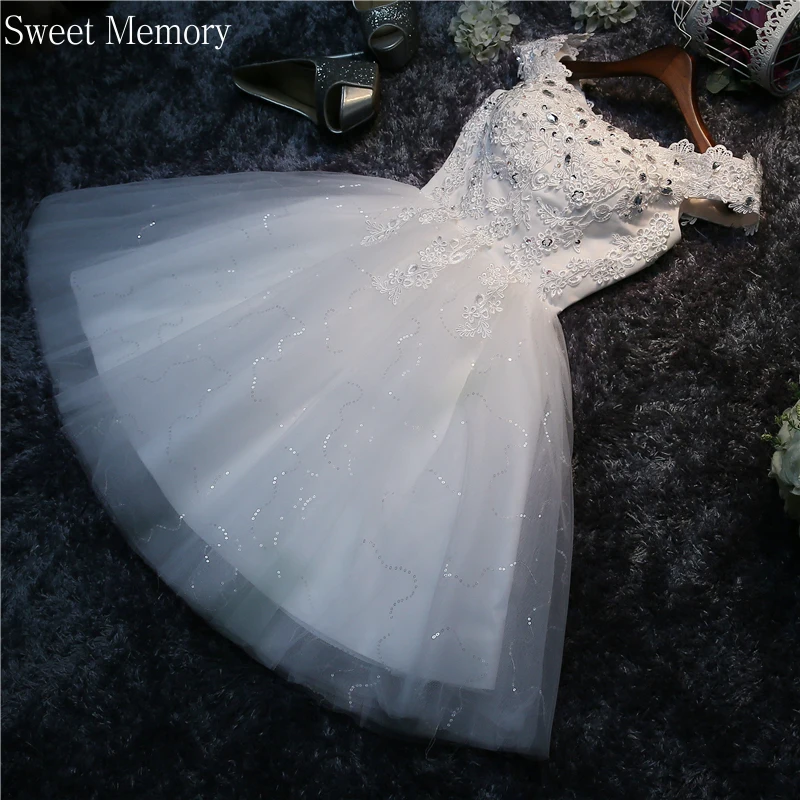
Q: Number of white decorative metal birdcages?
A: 1